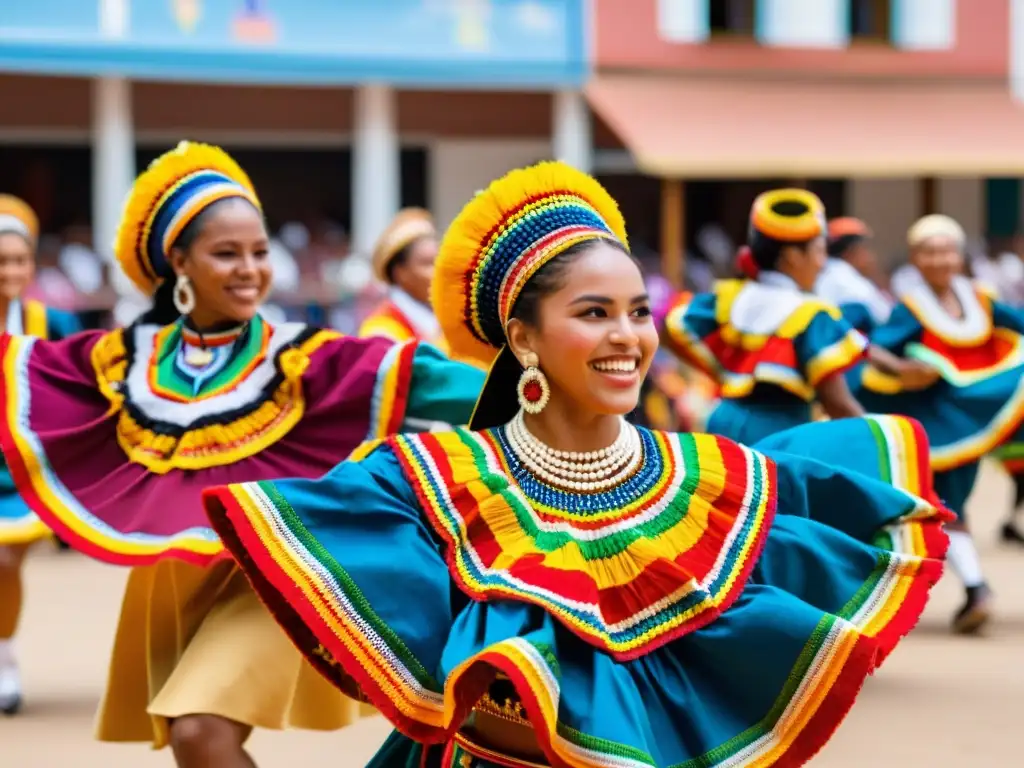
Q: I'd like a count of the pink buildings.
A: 1